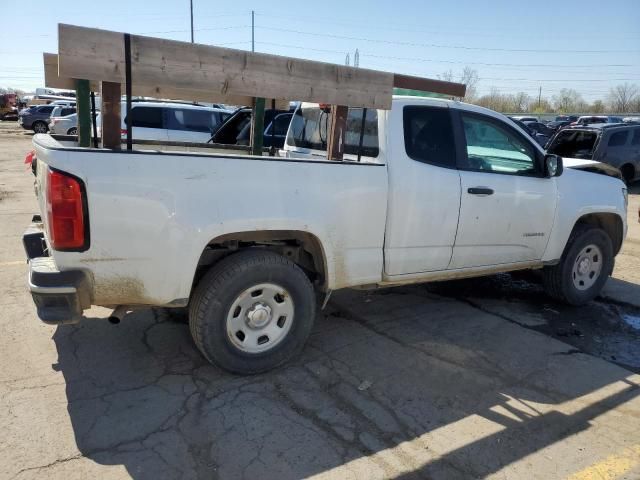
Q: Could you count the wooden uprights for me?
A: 4